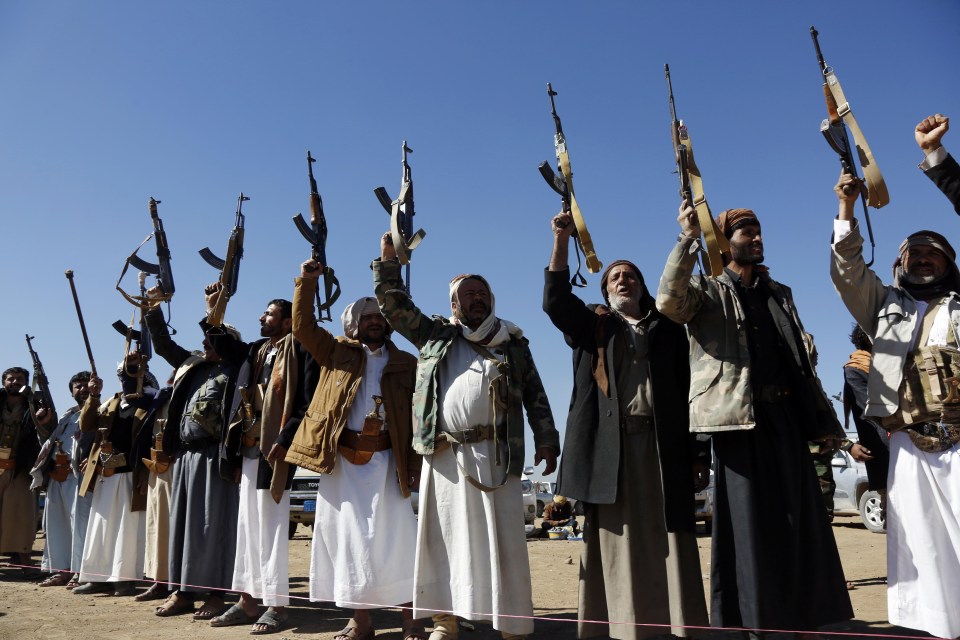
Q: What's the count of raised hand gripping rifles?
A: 9